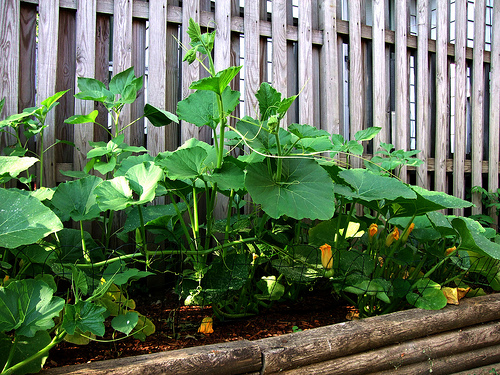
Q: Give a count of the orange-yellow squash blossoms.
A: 6